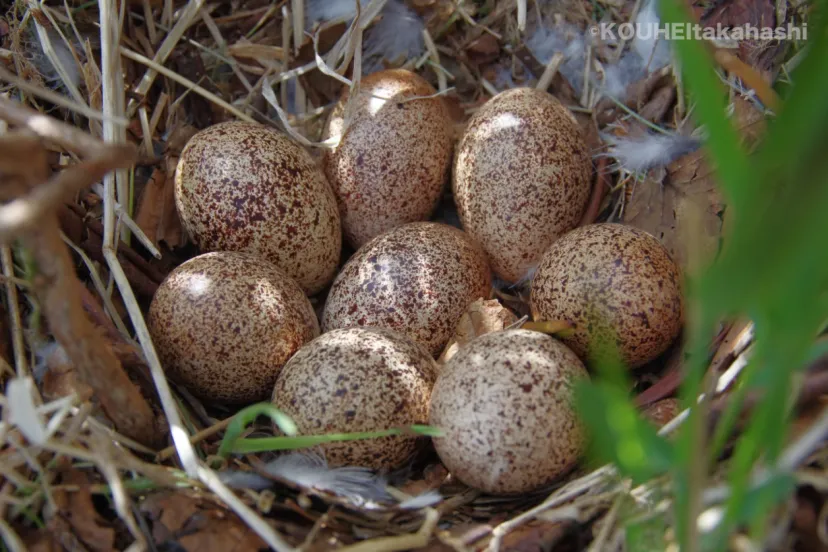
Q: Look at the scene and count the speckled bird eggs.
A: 8